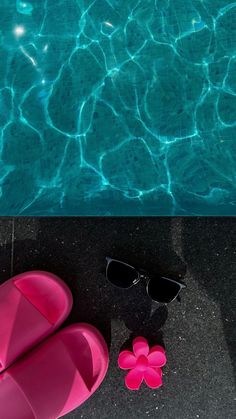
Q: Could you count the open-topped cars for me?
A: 0